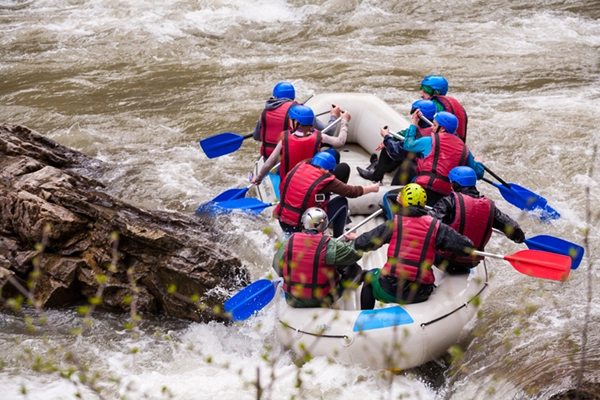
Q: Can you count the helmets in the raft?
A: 9